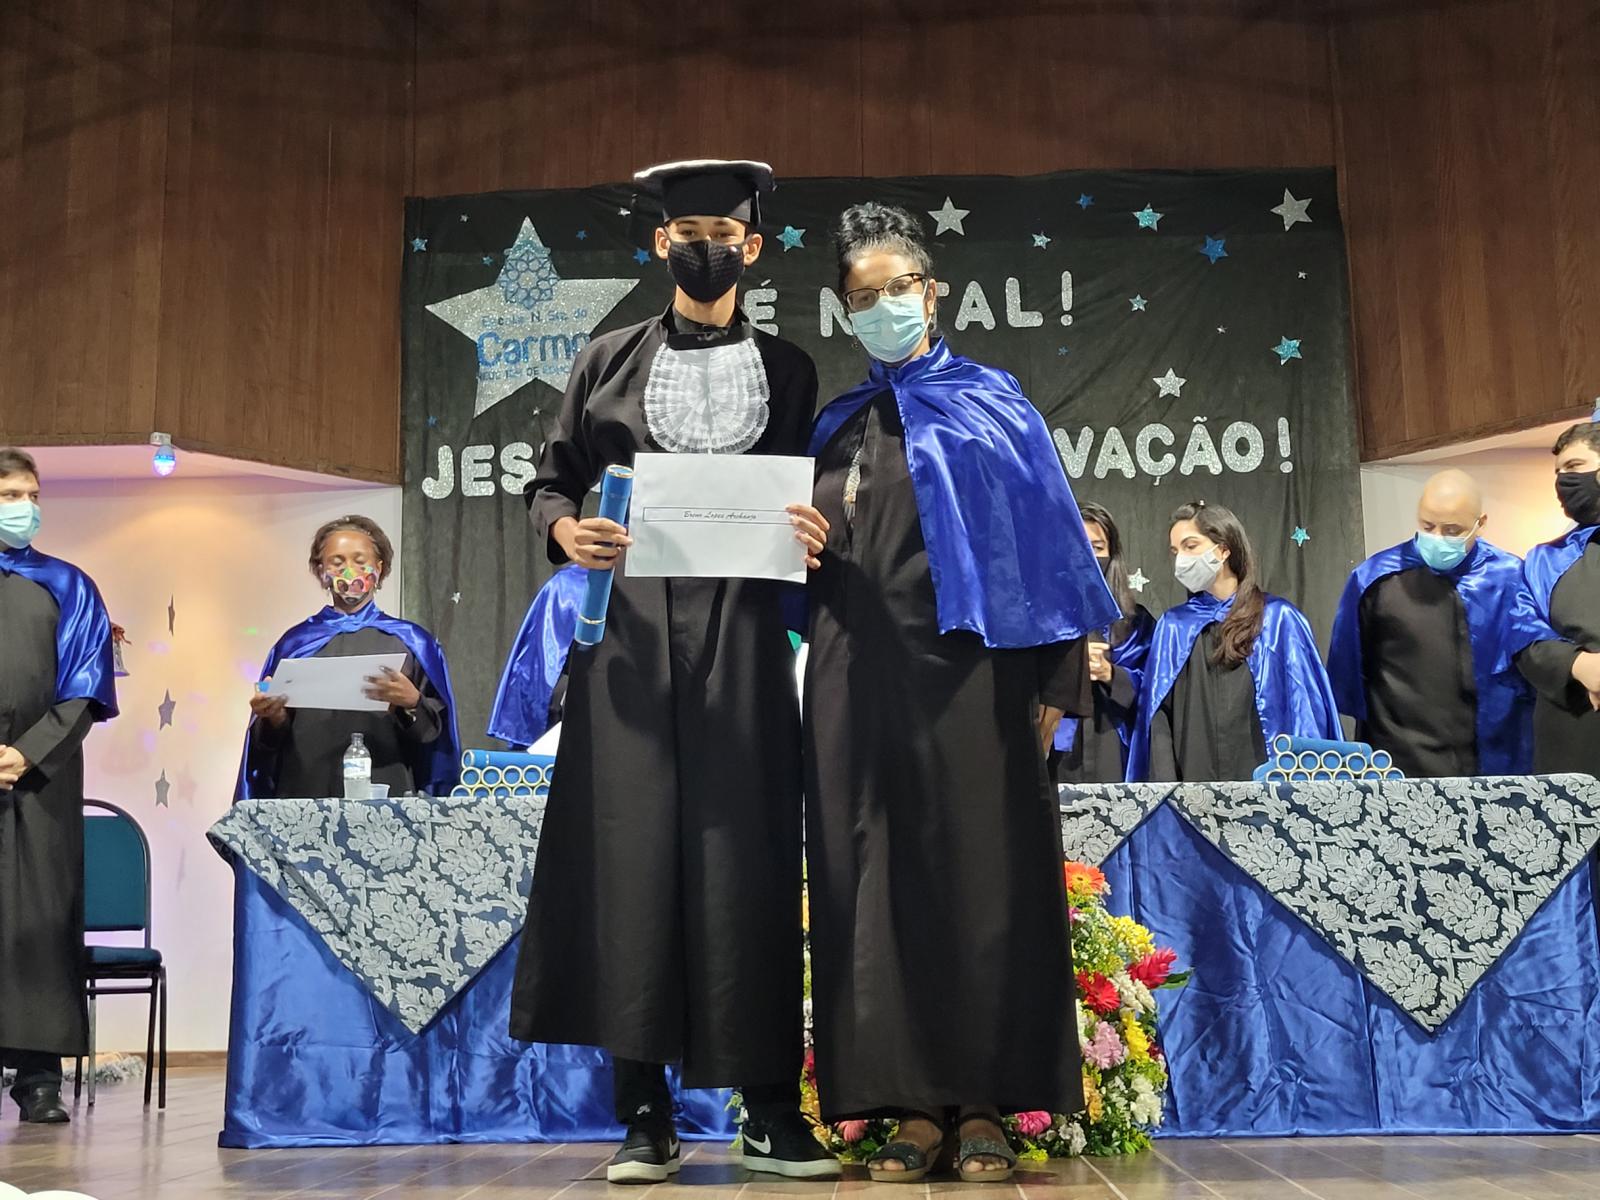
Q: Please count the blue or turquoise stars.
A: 14